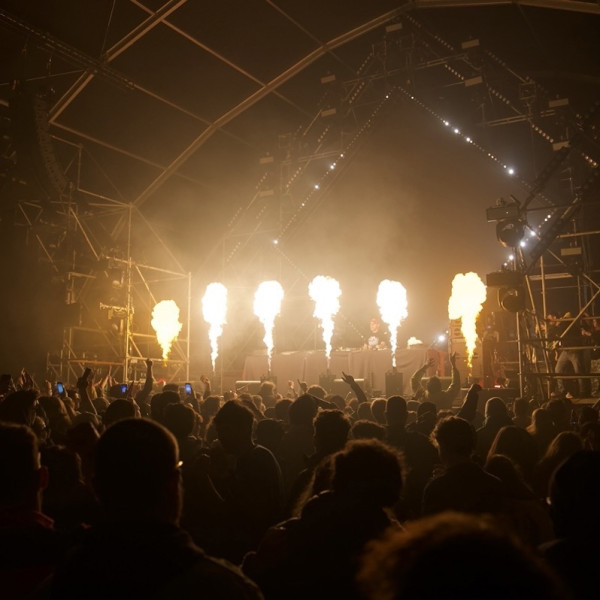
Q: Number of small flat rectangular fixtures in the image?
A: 10